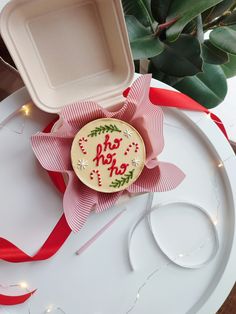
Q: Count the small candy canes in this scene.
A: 3